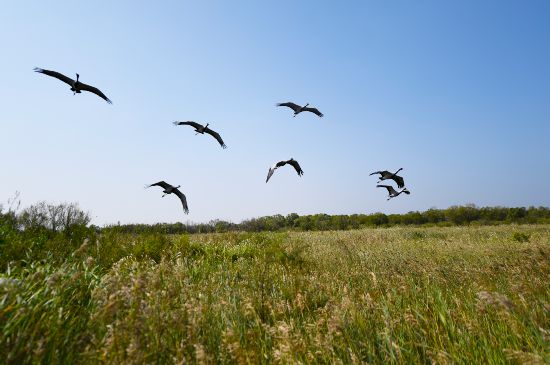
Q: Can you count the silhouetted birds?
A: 7